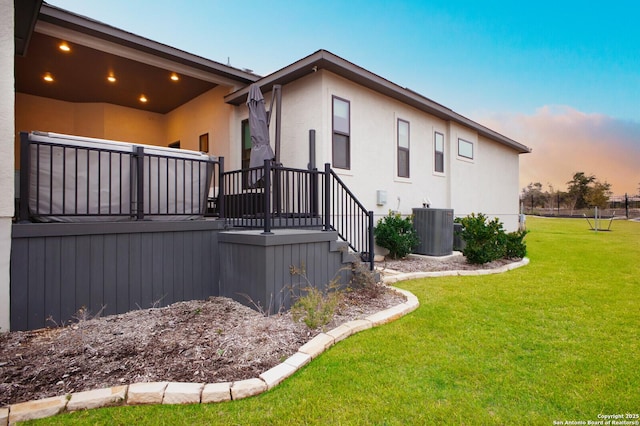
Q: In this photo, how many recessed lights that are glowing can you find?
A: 5